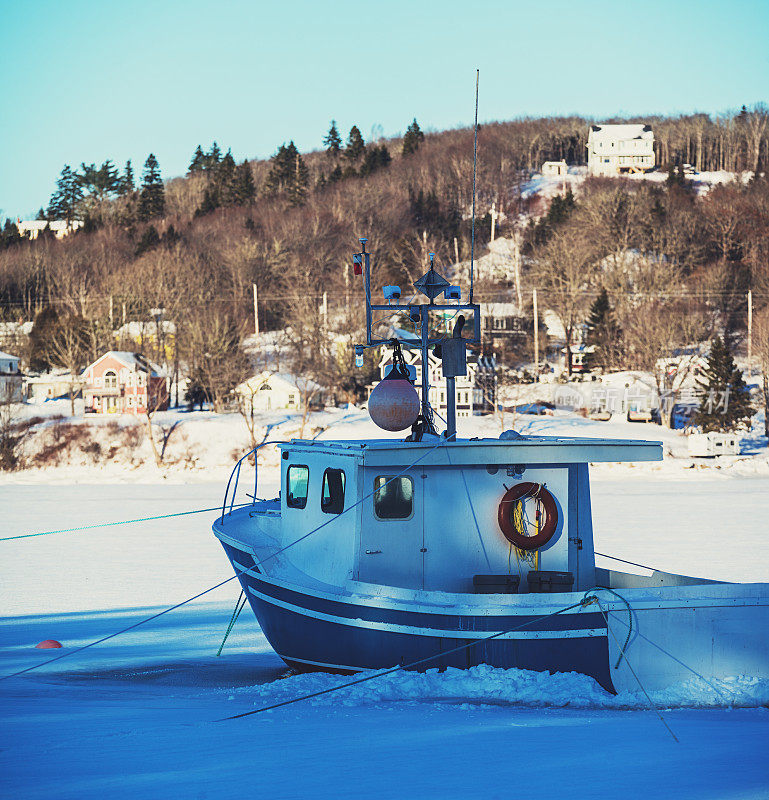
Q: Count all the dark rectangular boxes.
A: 2